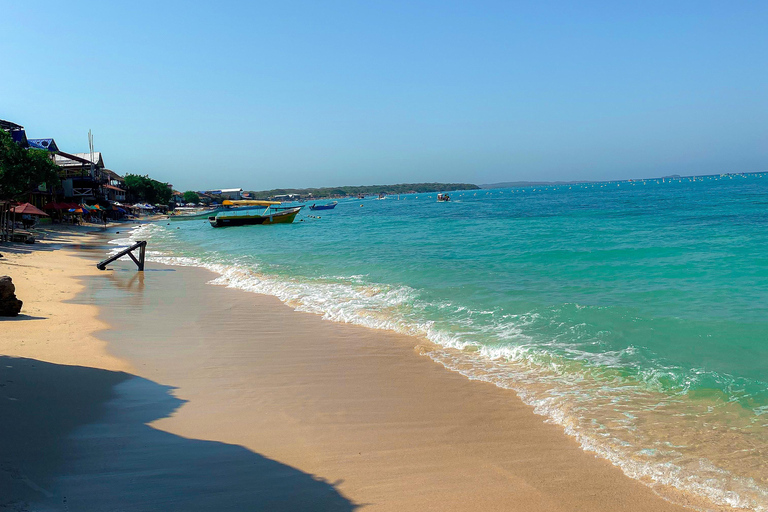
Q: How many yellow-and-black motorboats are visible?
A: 1